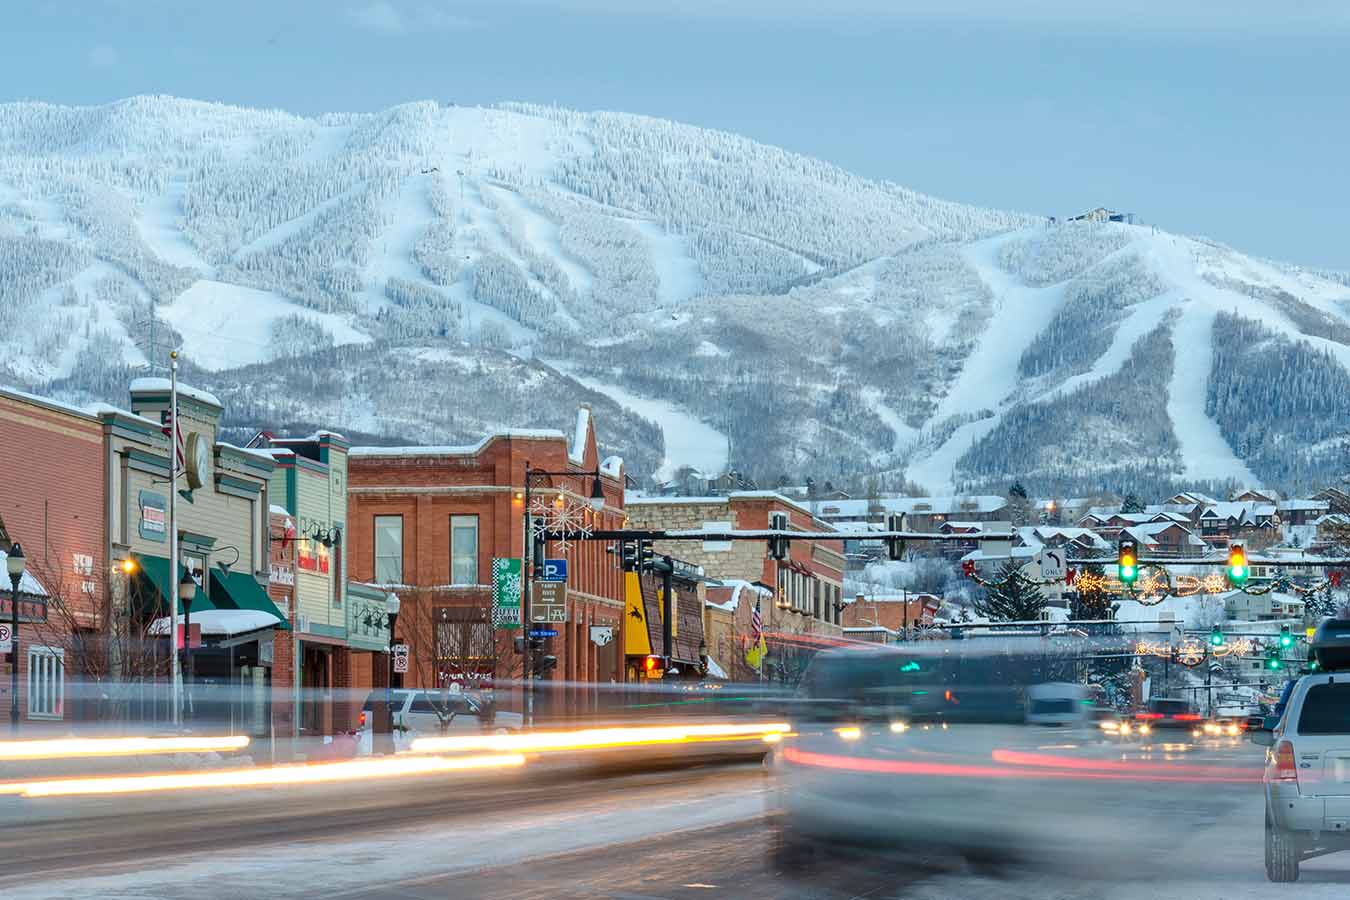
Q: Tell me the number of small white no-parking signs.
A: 2